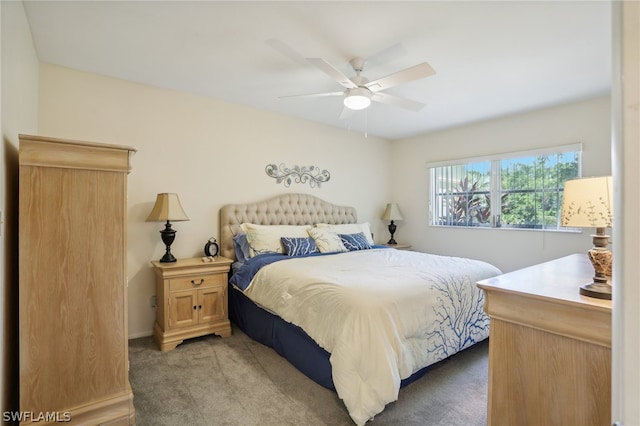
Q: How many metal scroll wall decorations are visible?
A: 1